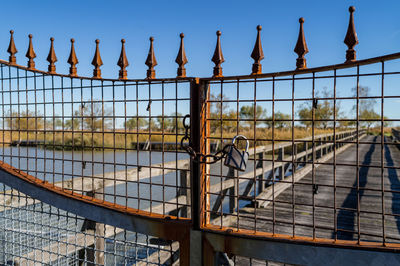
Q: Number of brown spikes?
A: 12